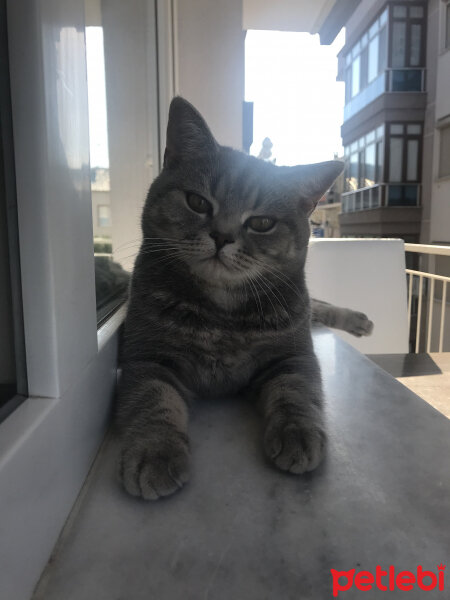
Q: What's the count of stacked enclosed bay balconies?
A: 2